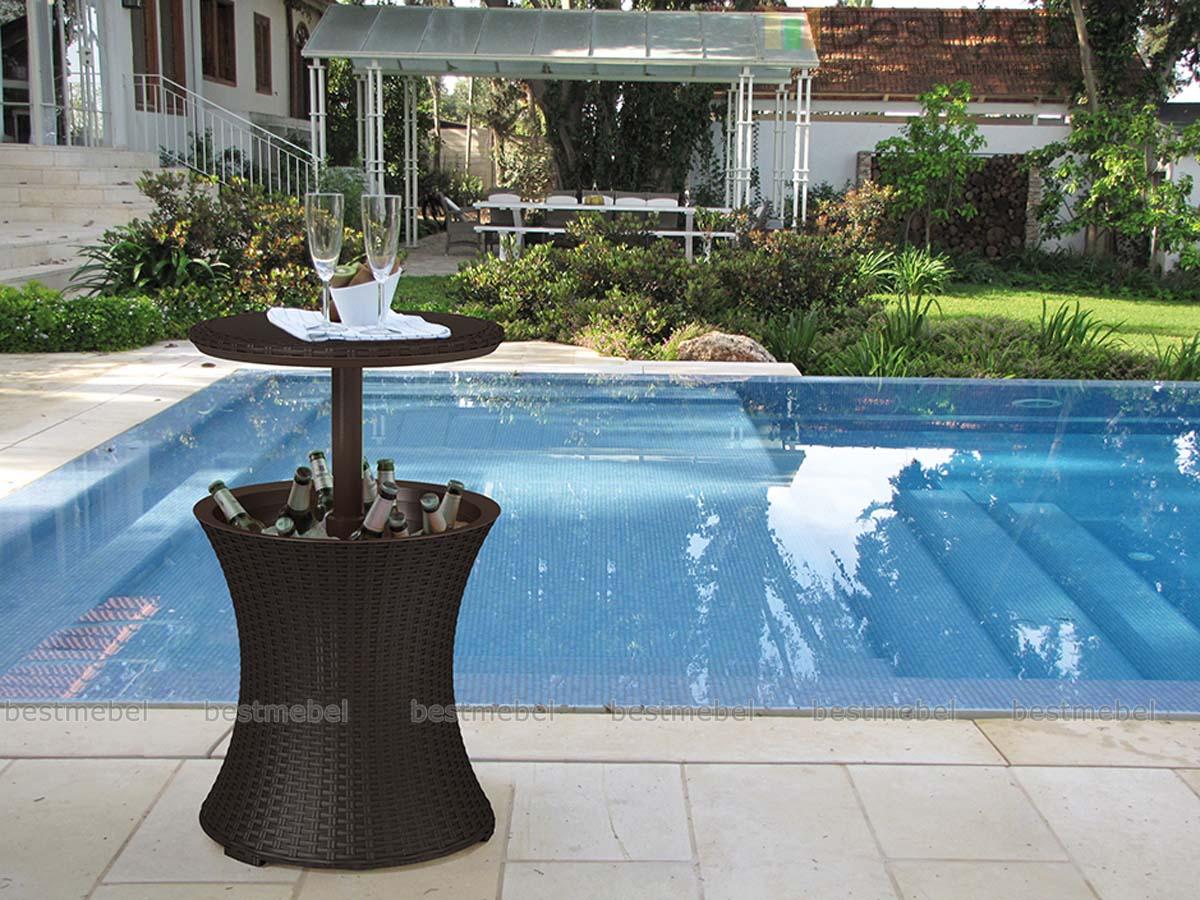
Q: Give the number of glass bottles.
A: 10